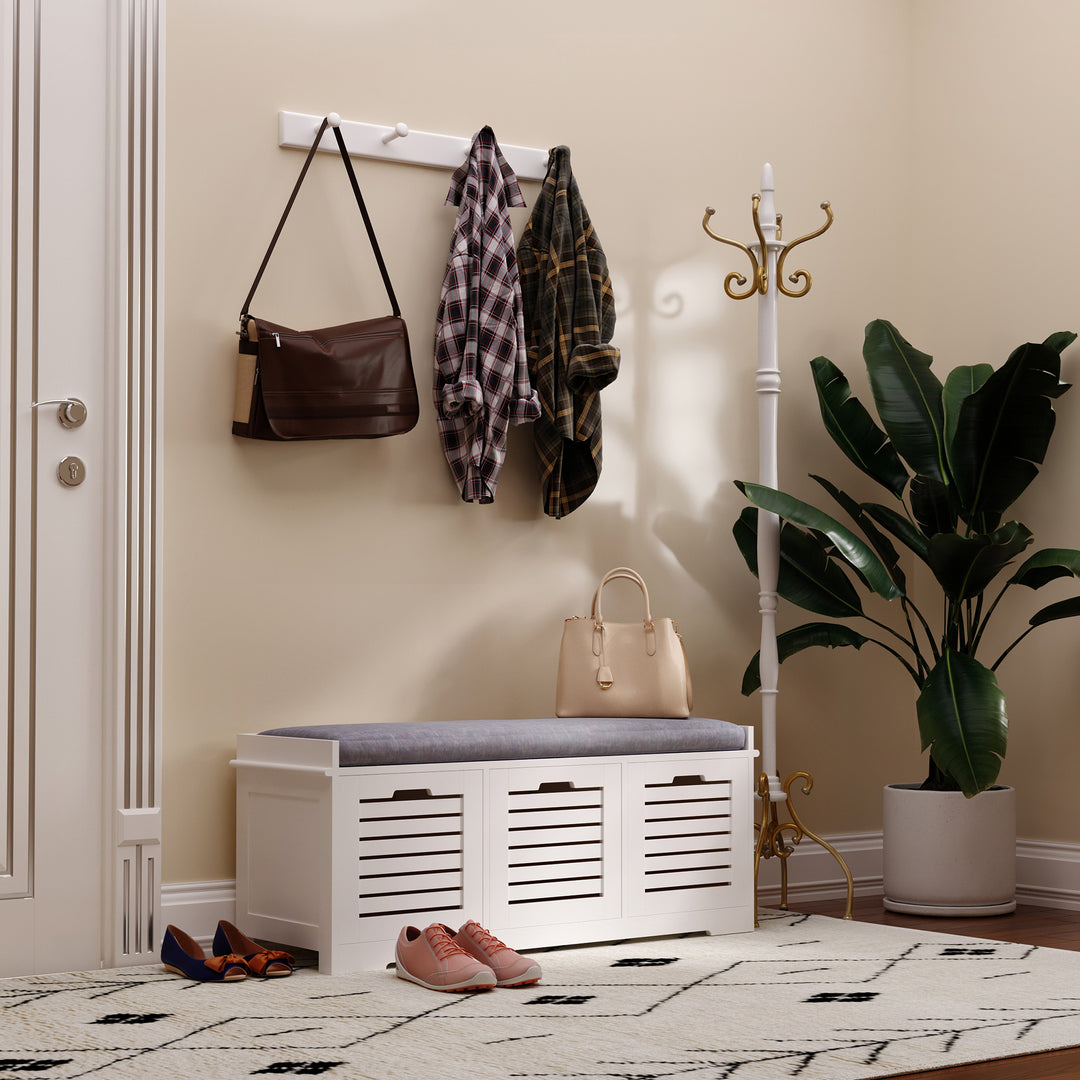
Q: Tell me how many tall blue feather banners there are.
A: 0